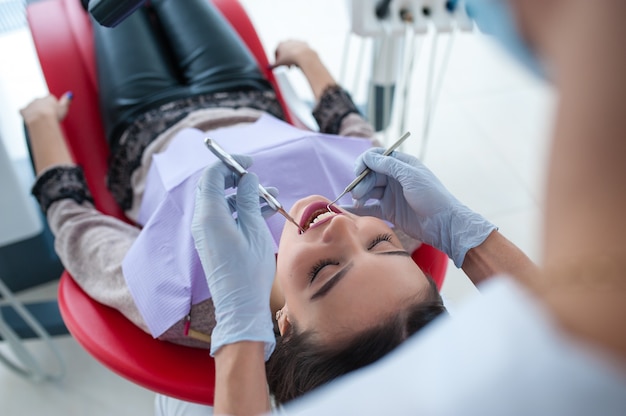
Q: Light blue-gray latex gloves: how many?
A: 2